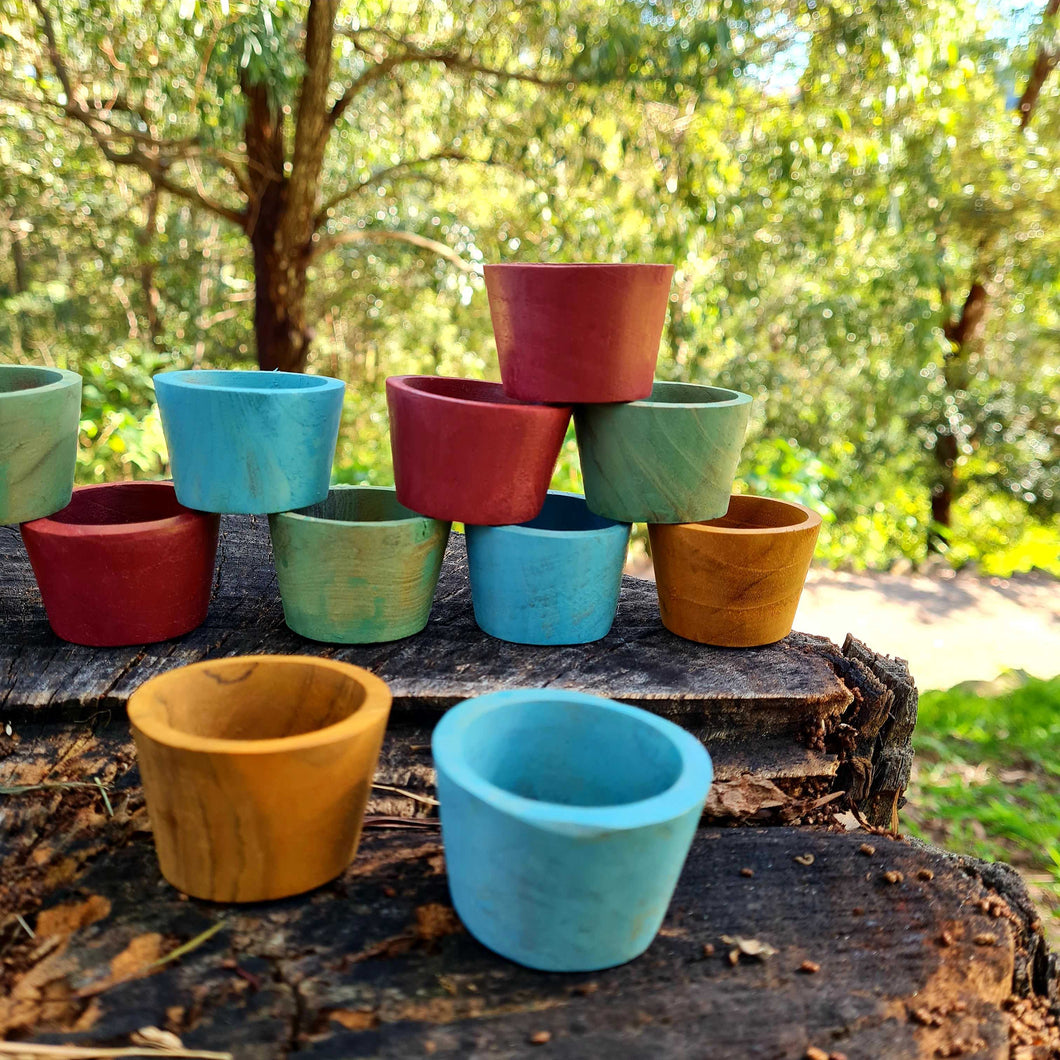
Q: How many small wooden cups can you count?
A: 11